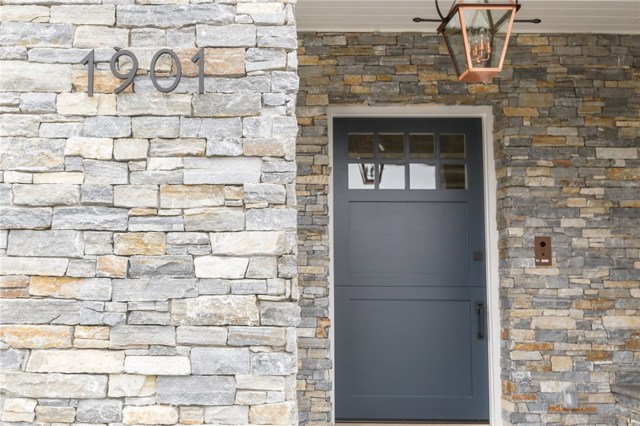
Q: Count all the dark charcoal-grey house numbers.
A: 4